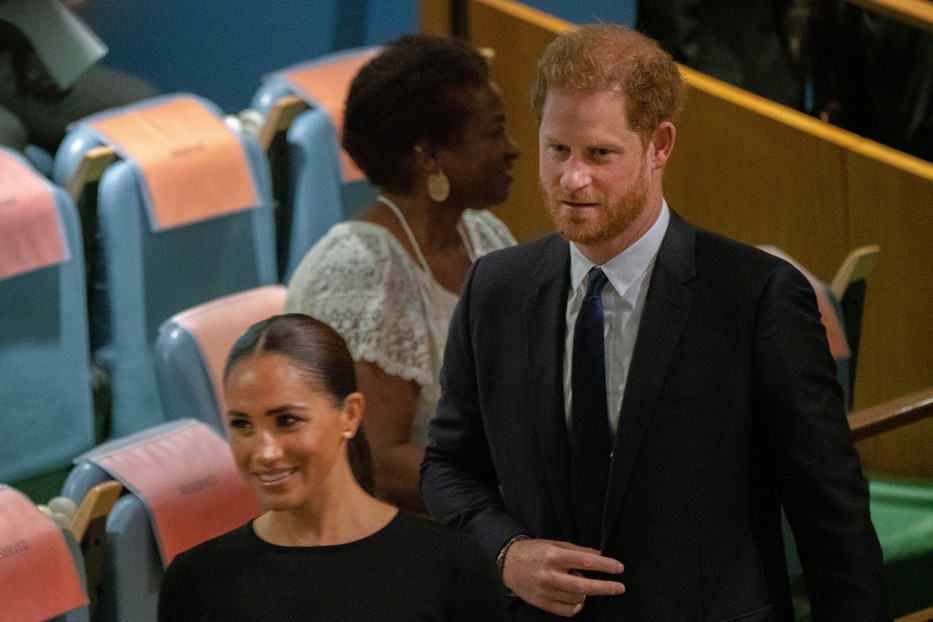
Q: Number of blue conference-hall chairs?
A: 7